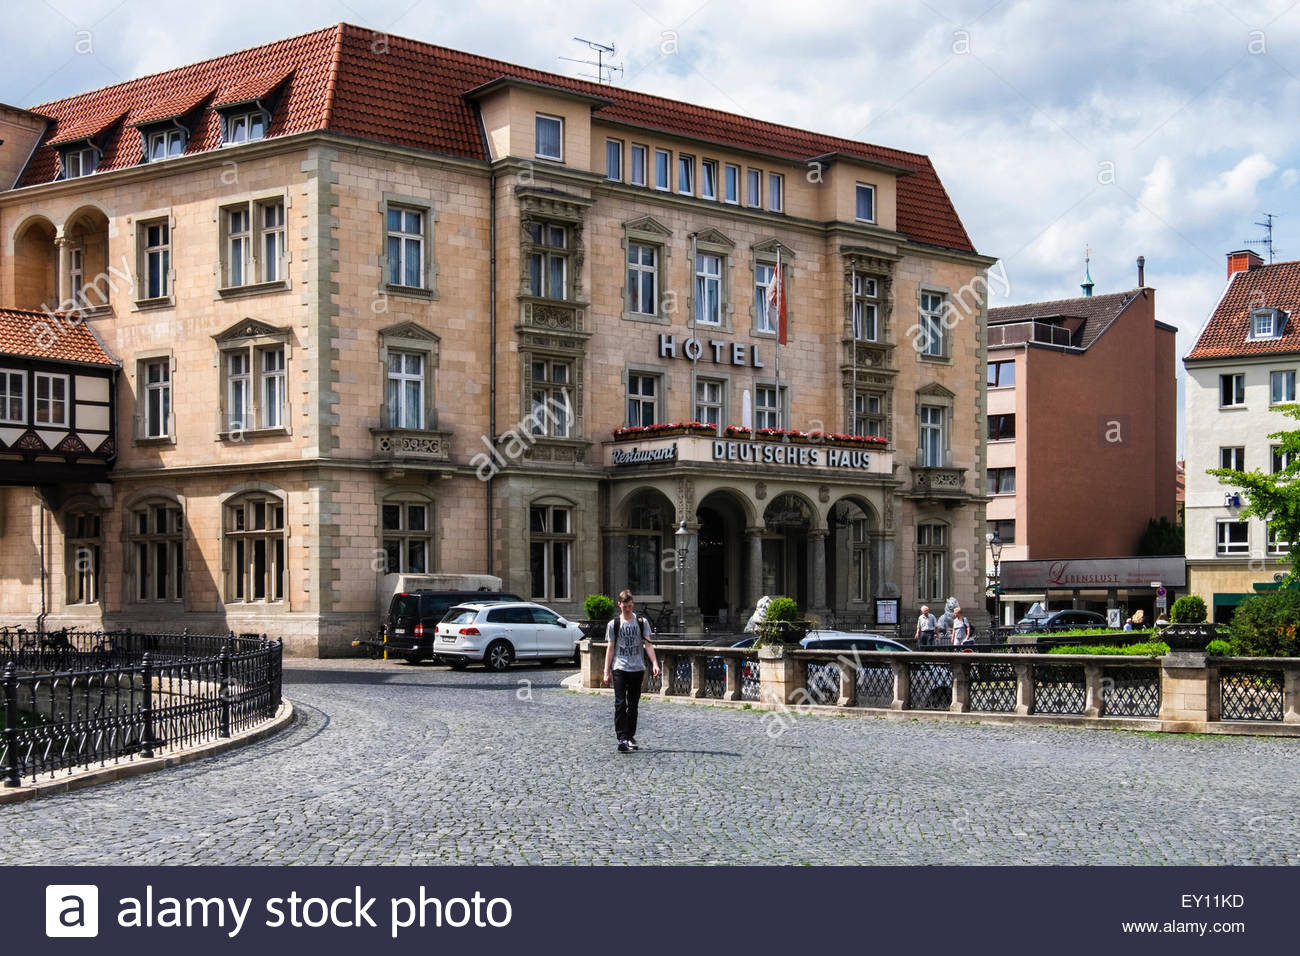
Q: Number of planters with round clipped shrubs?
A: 3